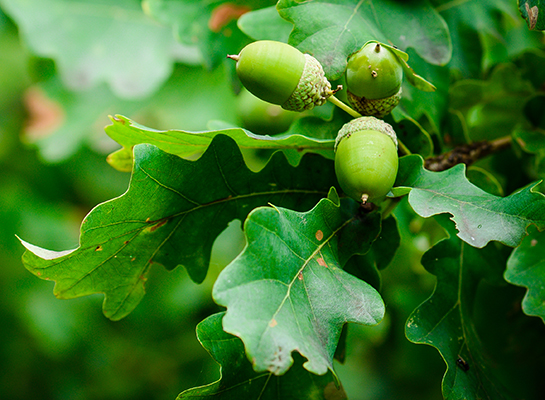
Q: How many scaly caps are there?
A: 3